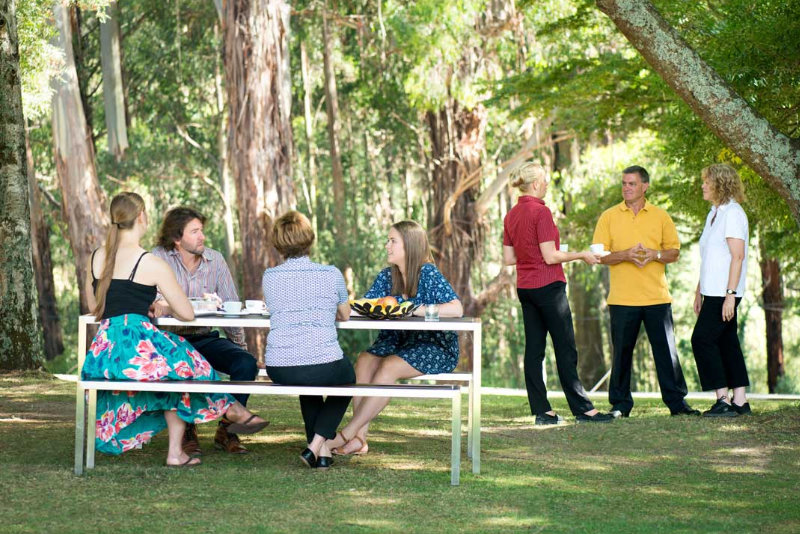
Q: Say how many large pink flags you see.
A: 0